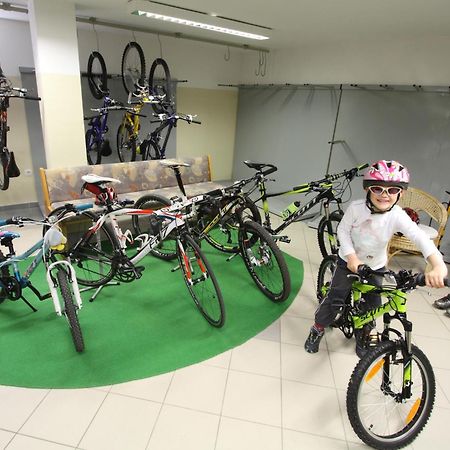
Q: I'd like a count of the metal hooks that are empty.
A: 4